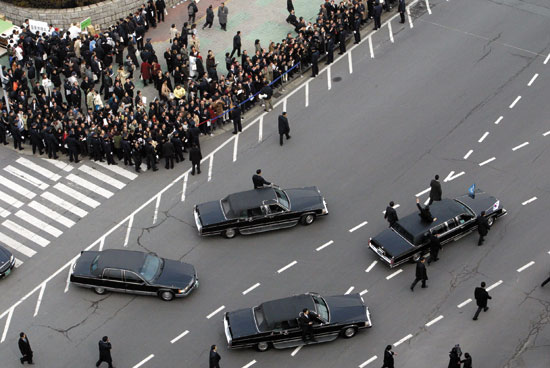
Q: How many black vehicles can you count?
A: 5